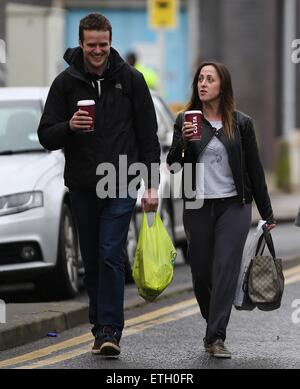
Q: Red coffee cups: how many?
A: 2